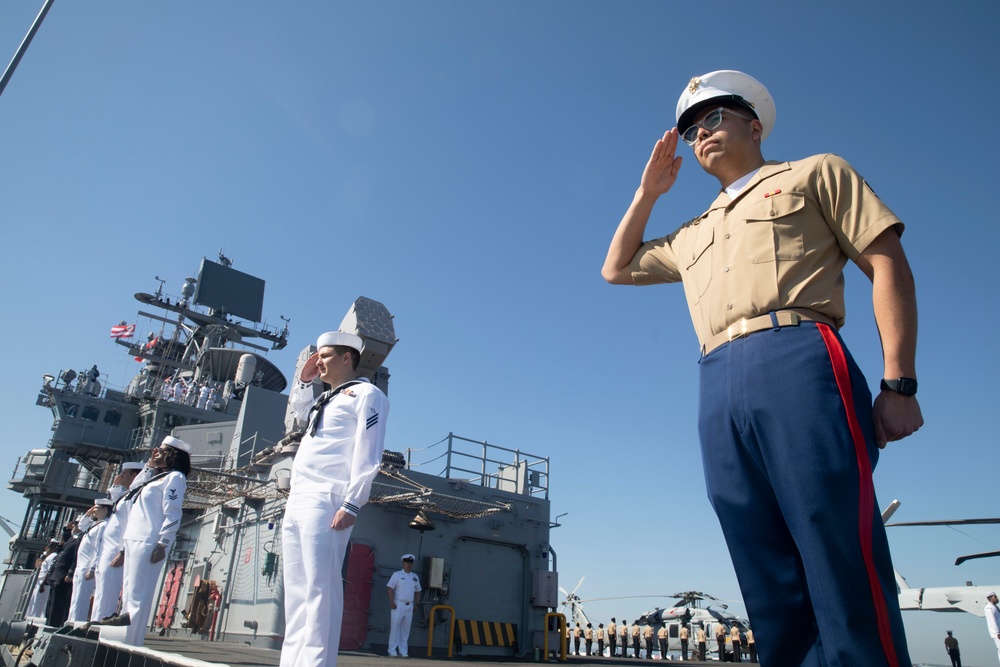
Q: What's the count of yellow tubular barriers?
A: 2